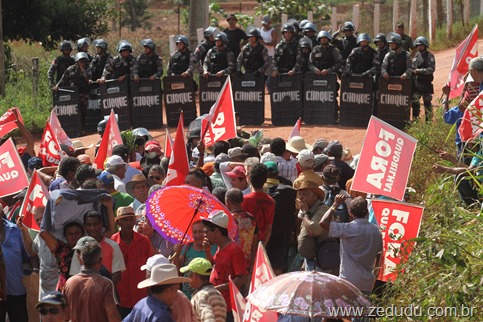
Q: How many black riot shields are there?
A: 11